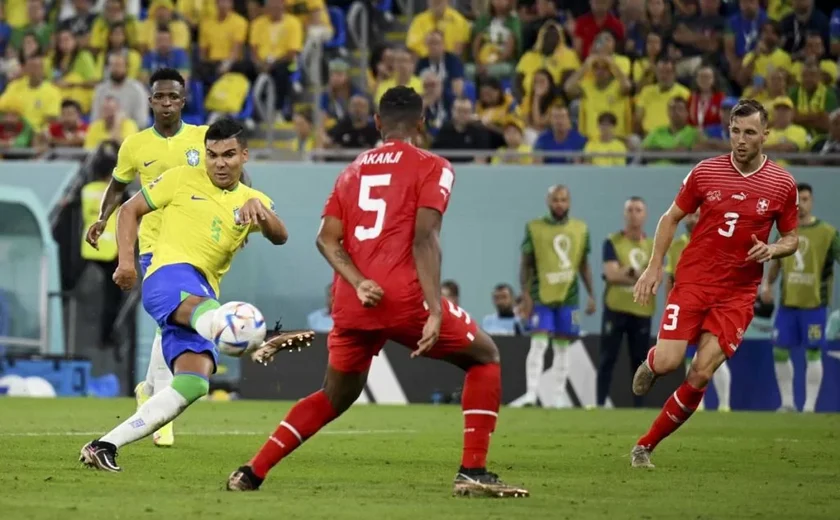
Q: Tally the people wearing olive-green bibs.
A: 4